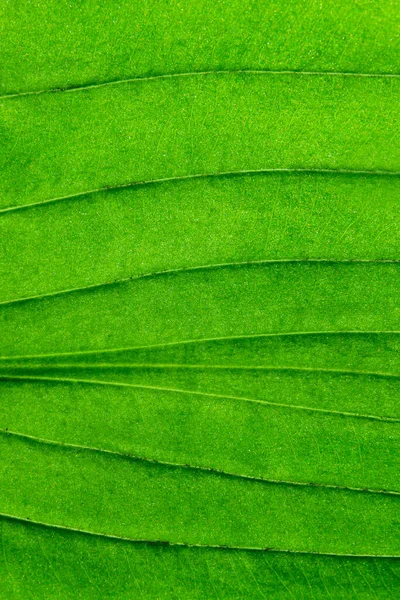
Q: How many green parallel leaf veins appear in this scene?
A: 8